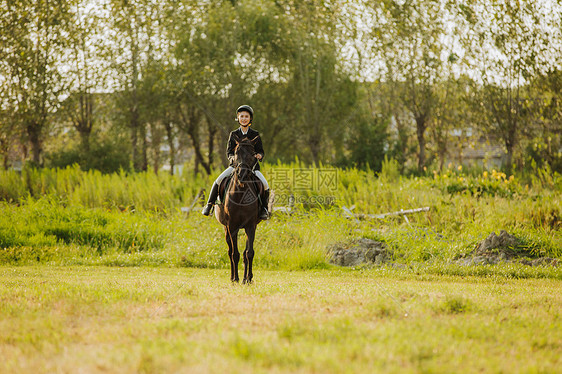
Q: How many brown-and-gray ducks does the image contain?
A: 0